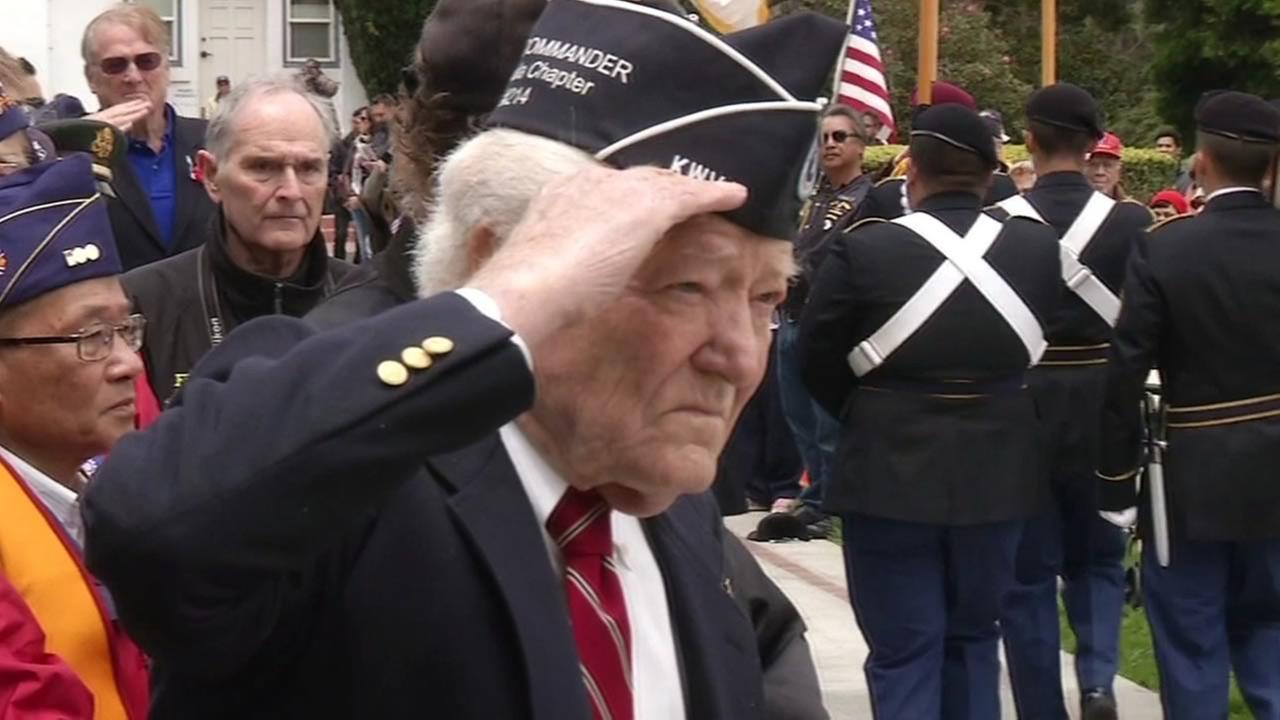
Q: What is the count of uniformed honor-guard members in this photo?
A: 3